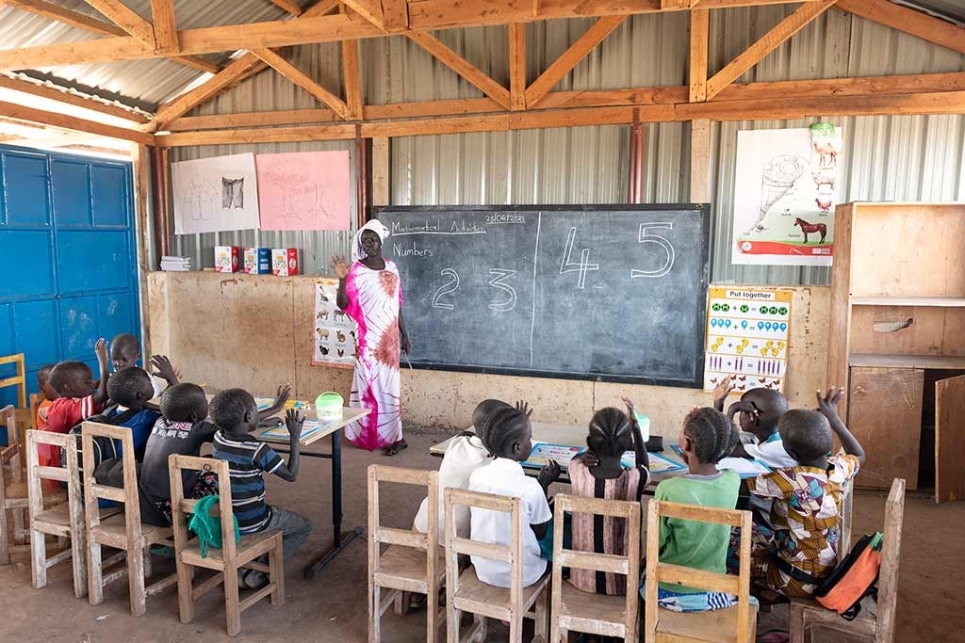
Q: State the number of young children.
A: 12